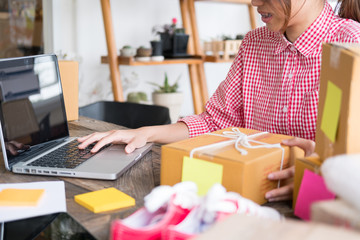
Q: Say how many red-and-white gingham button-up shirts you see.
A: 1